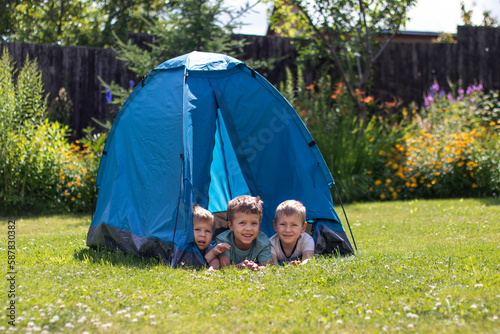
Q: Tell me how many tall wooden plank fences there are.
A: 1